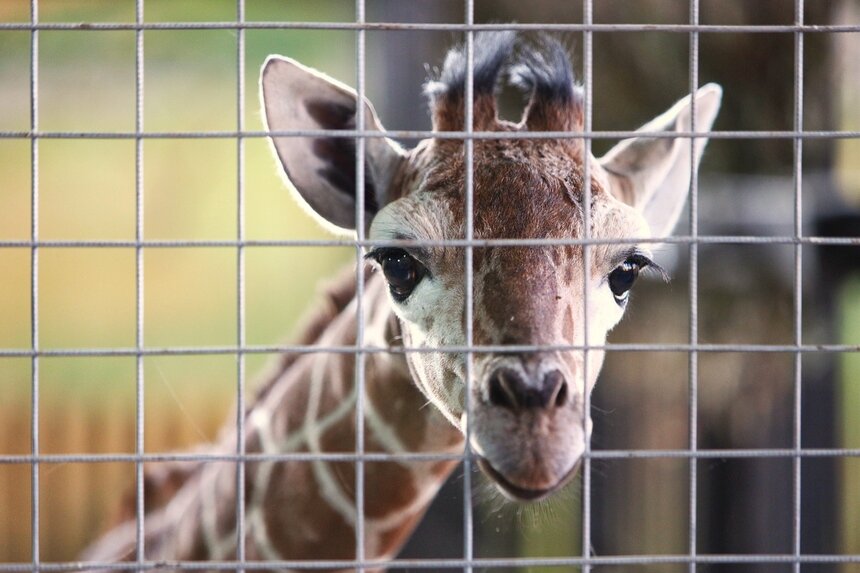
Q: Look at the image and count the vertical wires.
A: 8